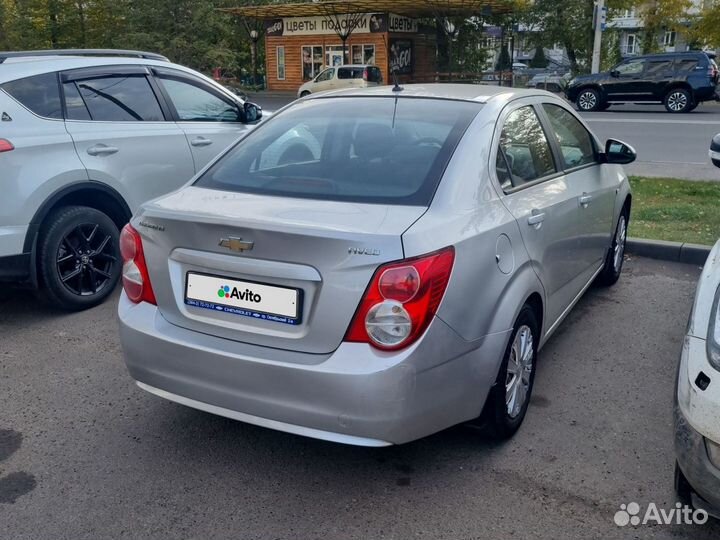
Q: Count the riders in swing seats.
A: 0